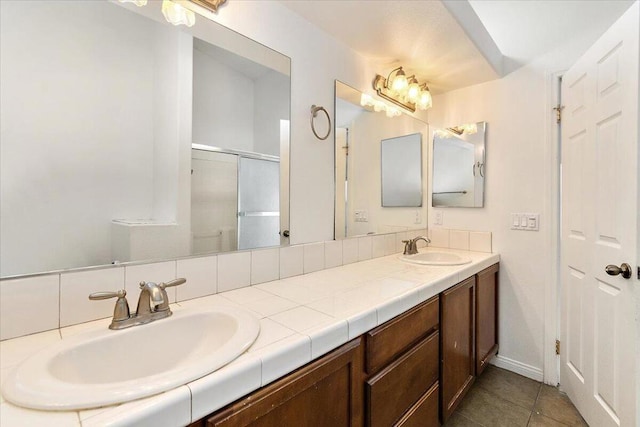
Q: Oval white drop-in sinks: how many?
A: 2